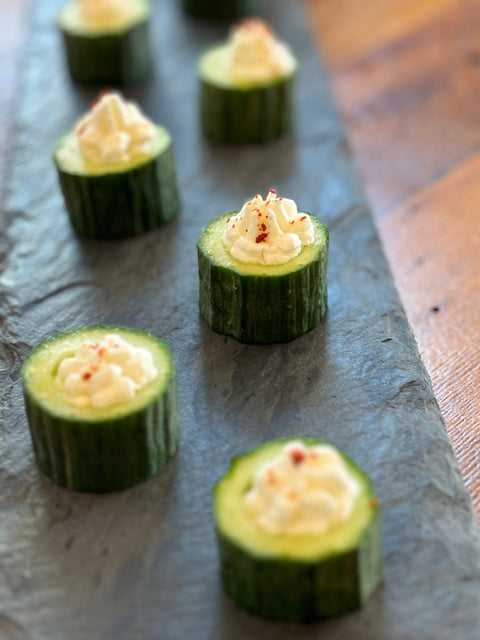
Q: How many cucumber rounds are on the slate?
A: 7